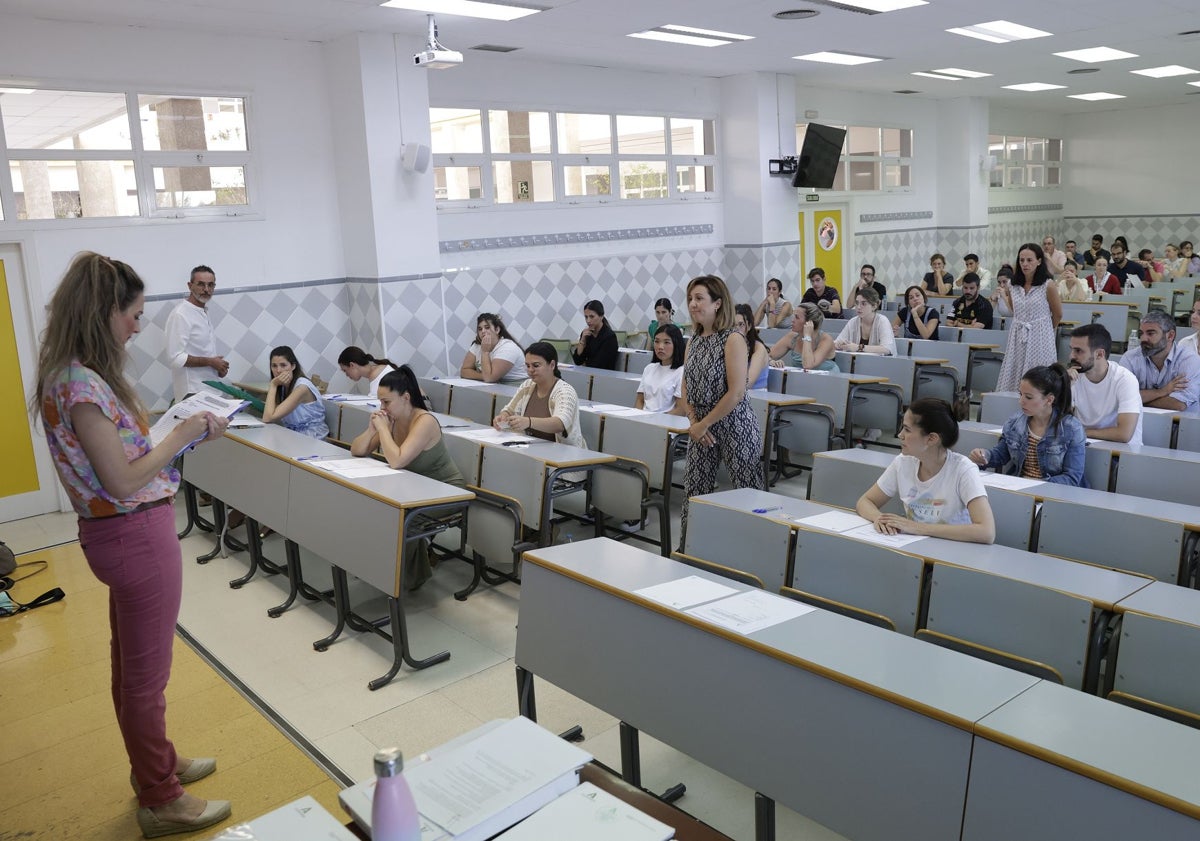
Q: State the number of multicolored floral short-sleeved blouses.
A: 1